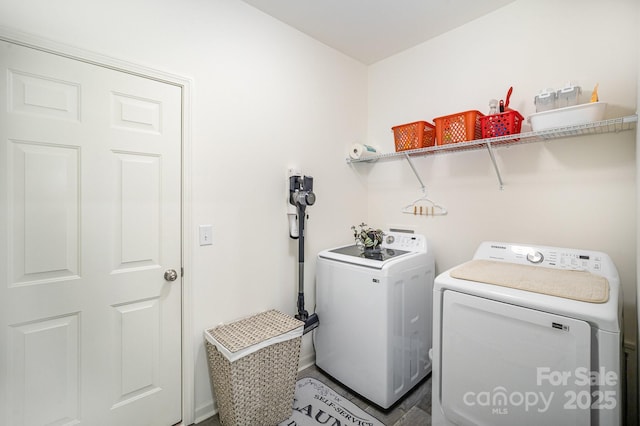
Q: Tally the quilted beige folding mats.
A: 1